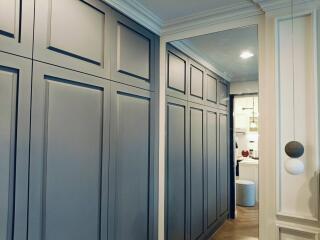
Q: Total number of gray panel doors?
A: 14